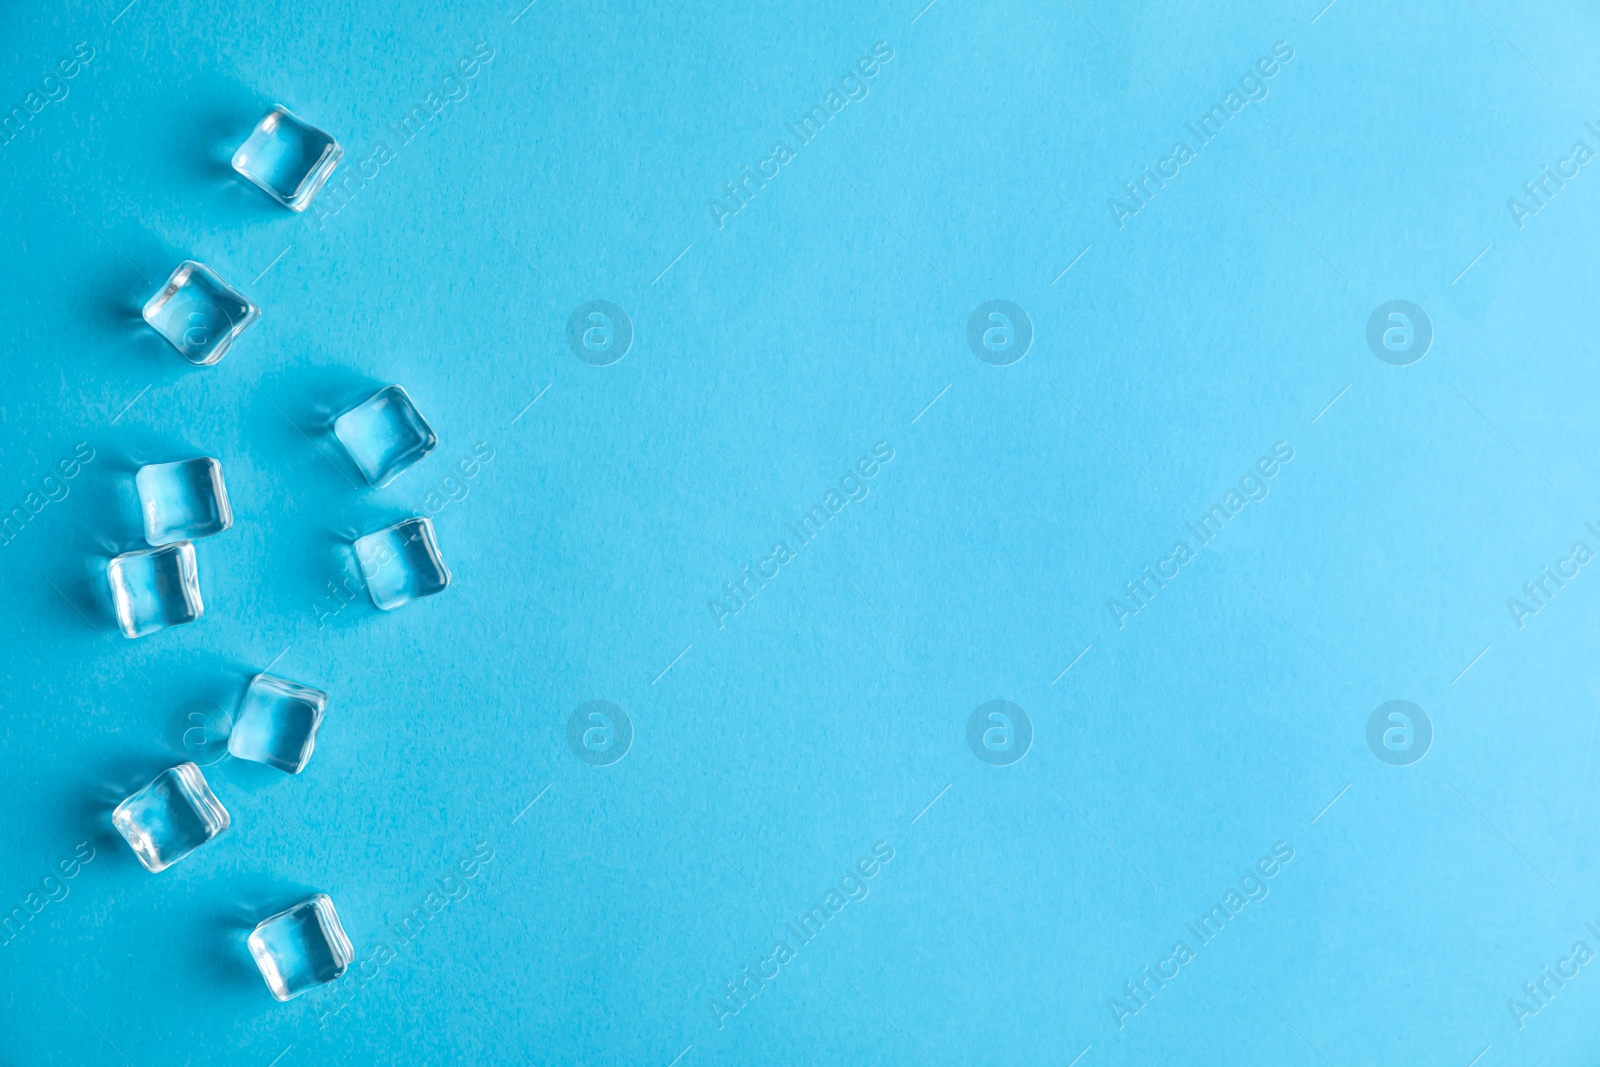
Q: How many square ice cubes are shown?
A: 9